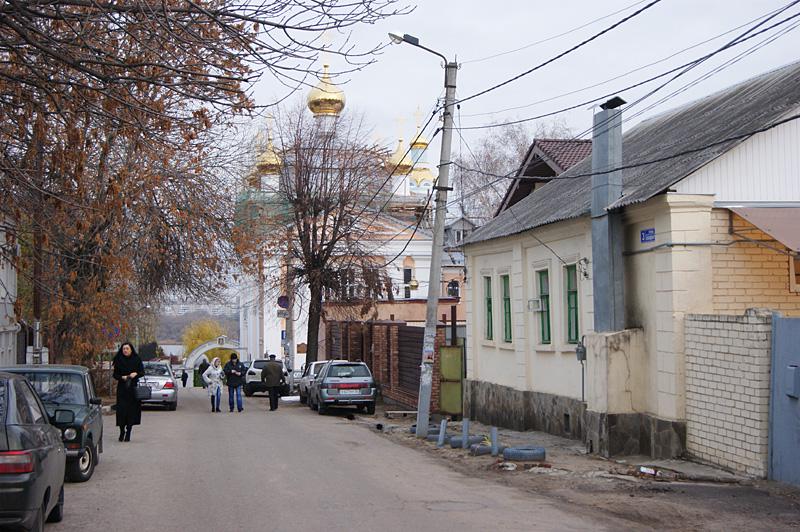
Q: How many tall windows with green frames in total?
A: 4